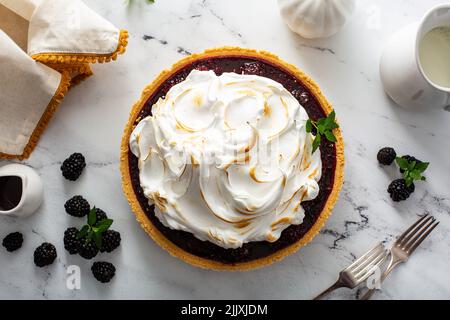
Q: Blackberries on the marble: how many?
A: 12